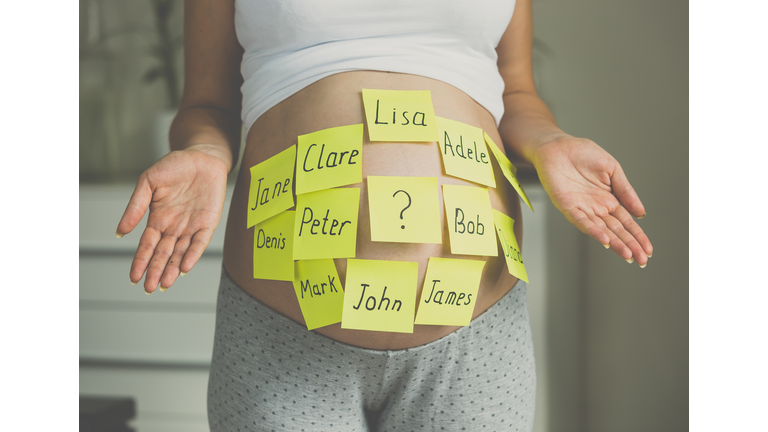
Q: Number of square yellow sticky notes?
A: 13